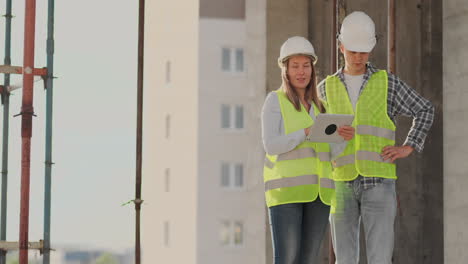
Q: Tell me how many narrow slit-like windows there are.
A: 4